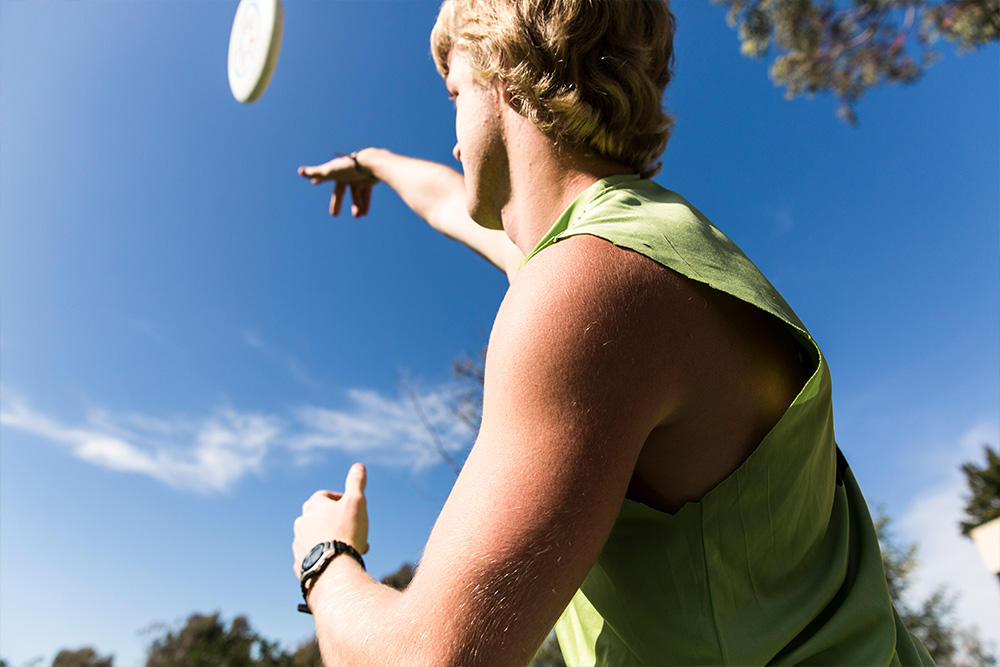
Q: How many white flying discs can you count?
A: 1